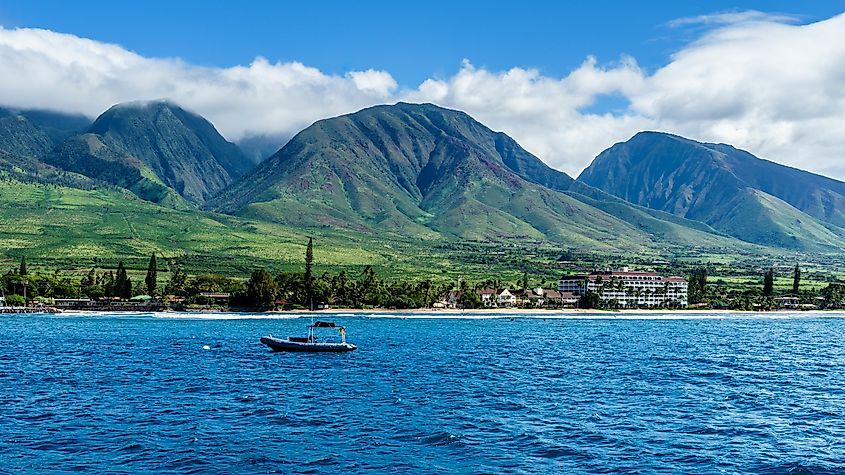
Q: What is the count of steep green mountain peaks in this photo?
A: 3